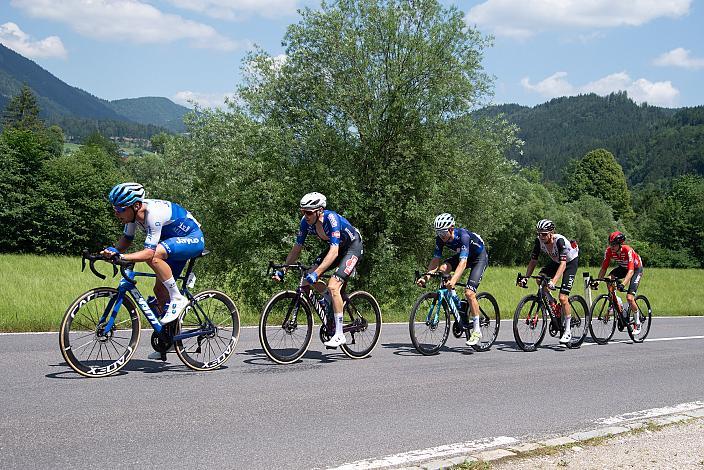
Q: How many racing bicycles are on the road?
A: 5